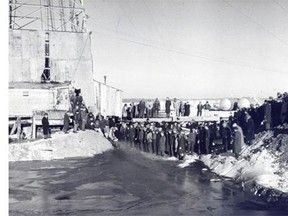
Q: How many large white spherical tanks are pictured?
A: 2